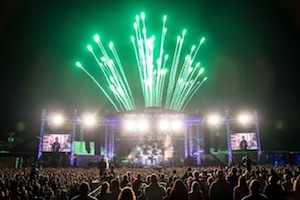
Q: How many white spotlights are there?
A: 8